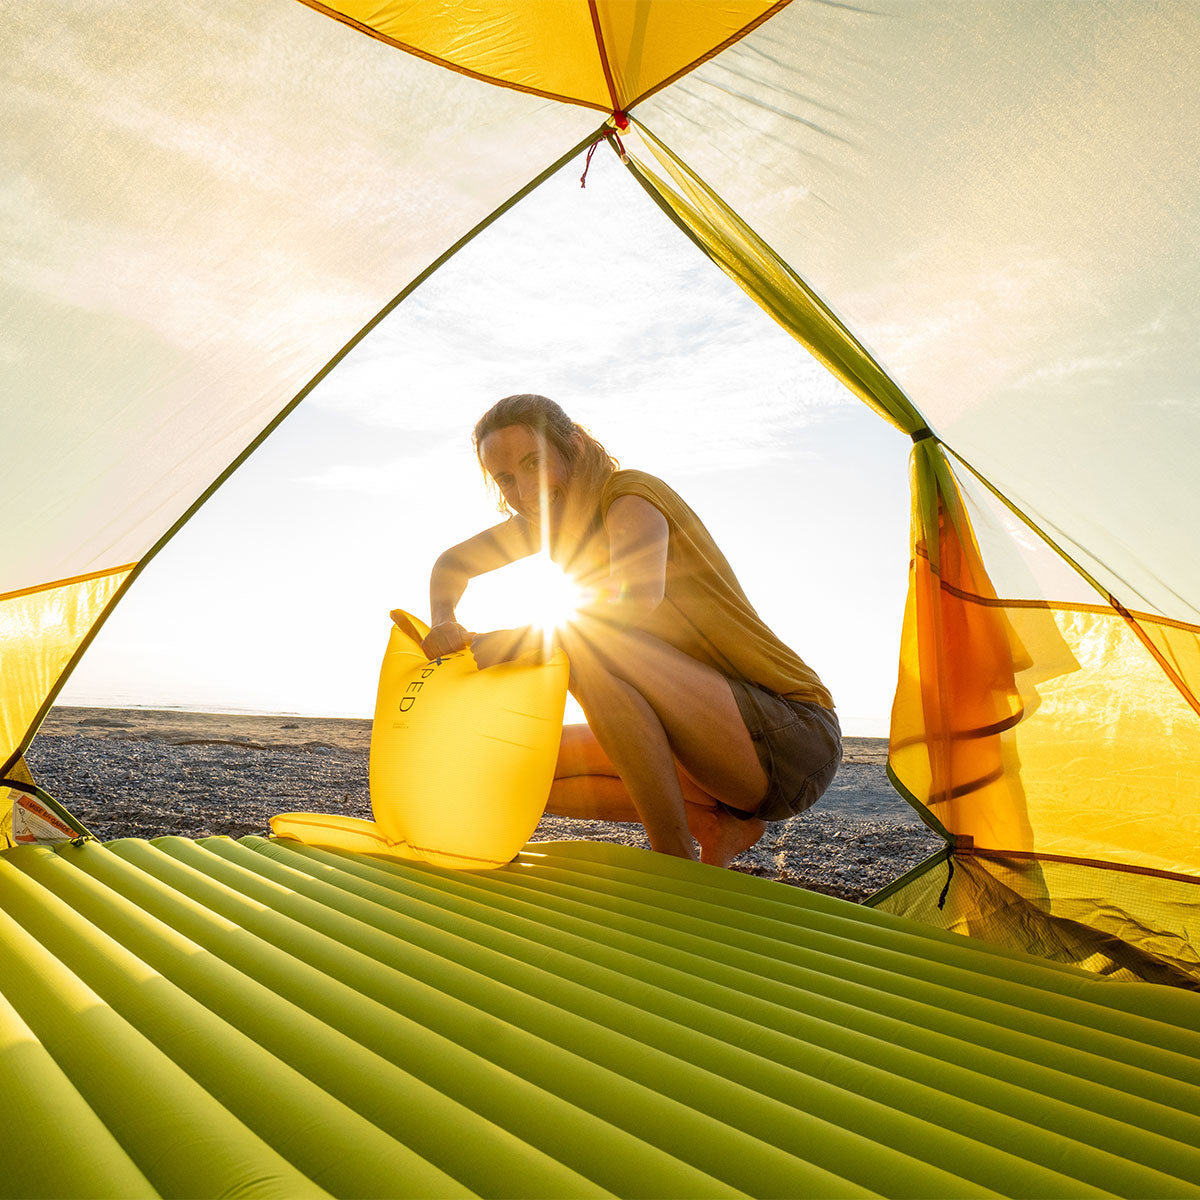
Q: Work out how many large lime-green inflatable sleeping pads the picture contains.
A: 1